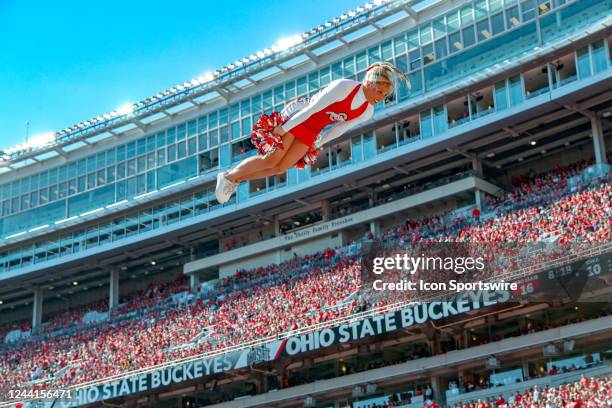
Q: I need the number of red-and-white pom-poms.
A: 2